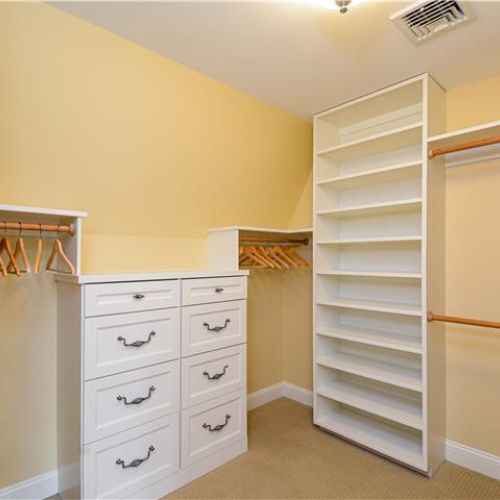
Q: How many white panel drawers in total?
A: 8